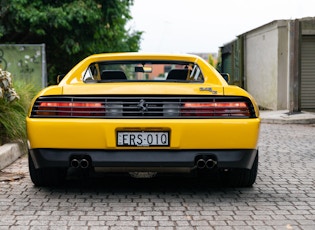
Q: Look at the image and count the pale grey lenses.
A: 2